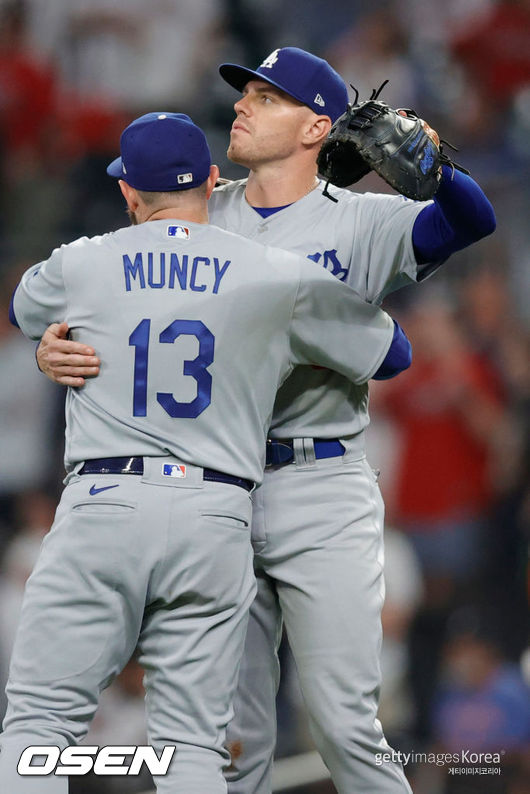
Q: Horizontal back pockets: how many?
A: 2